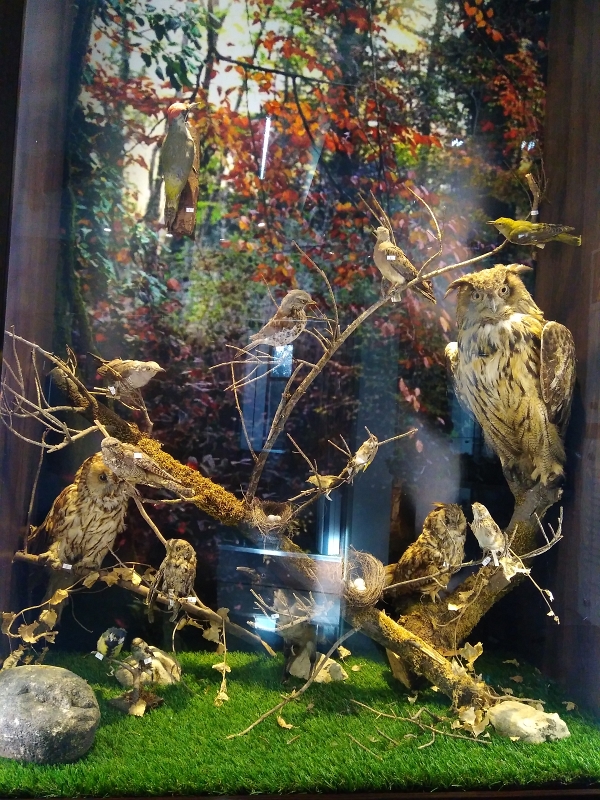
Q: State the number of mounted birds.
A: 15